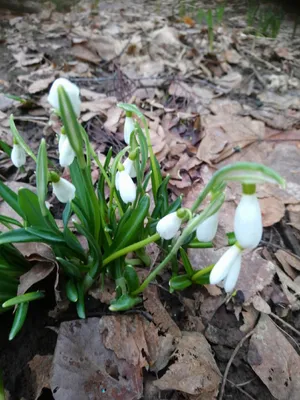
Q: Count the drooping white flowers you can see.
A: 11